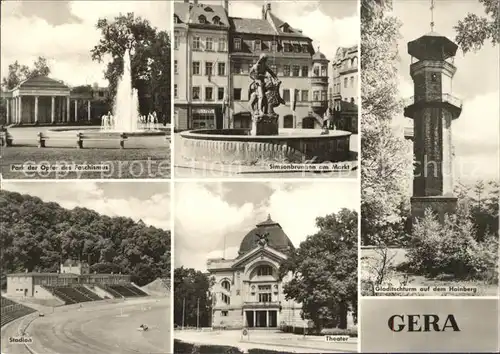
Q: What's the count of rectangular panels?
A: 6